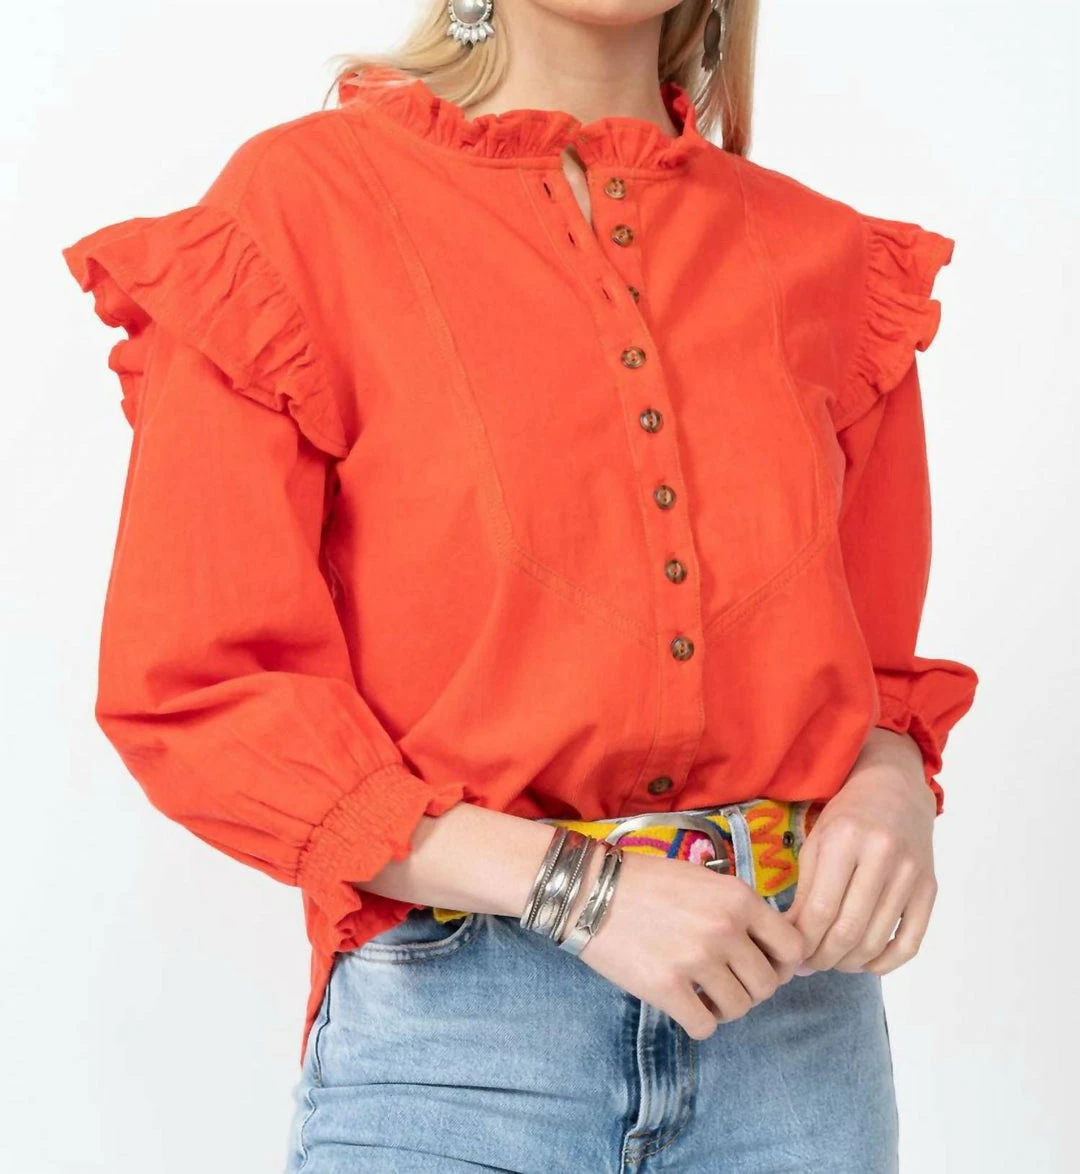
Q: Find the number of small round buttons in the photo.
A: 9